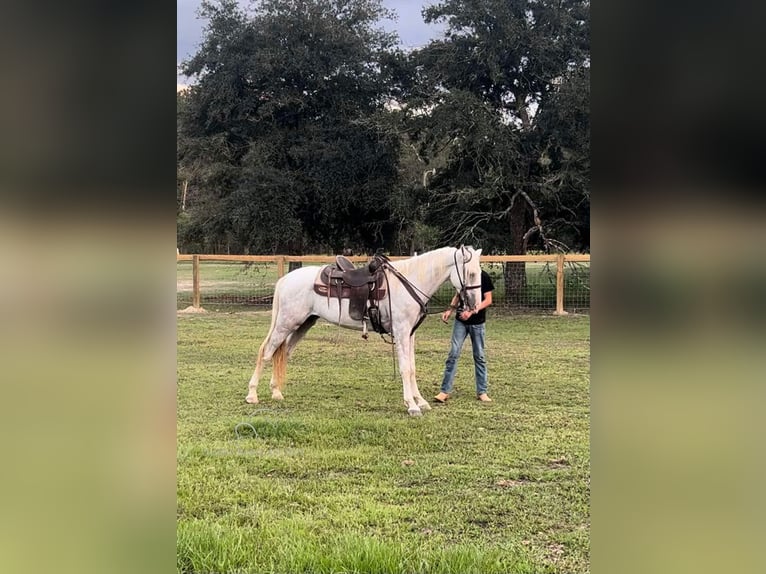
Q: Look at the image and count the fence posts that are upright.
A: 3